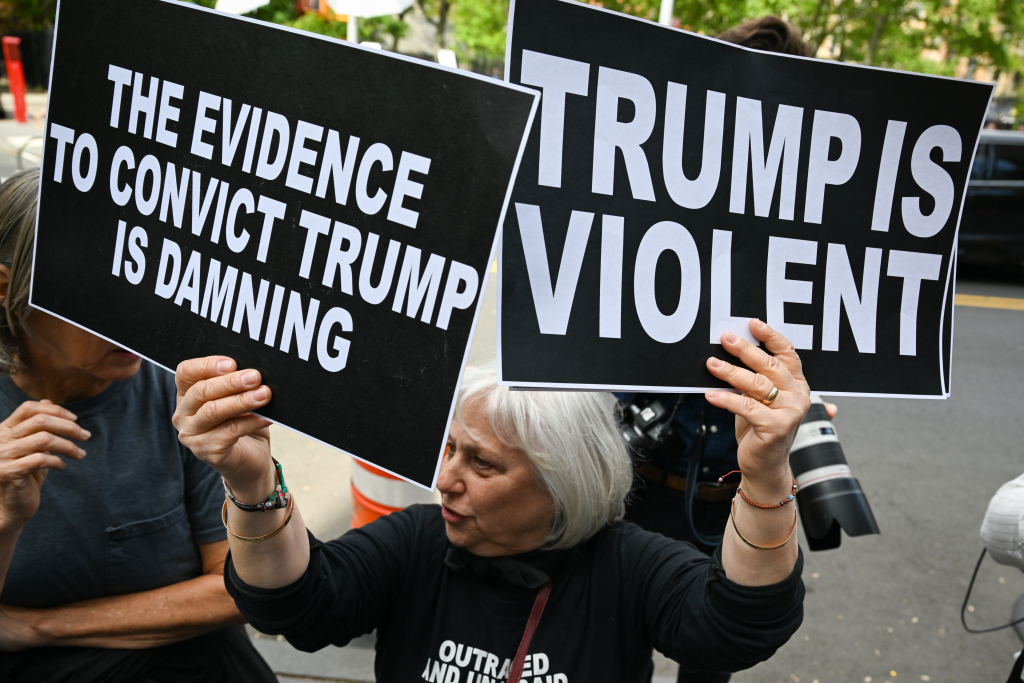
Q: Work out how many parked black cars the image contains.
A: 1